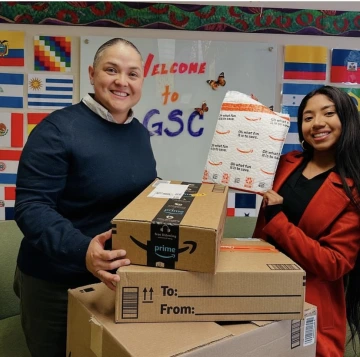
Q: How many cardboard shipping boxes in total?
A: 3